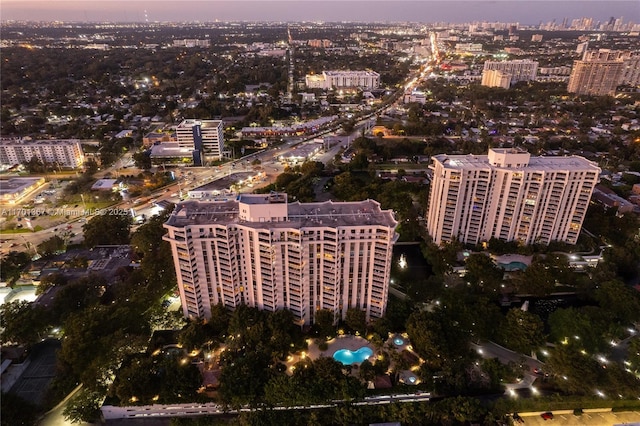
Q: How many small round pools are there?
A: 2